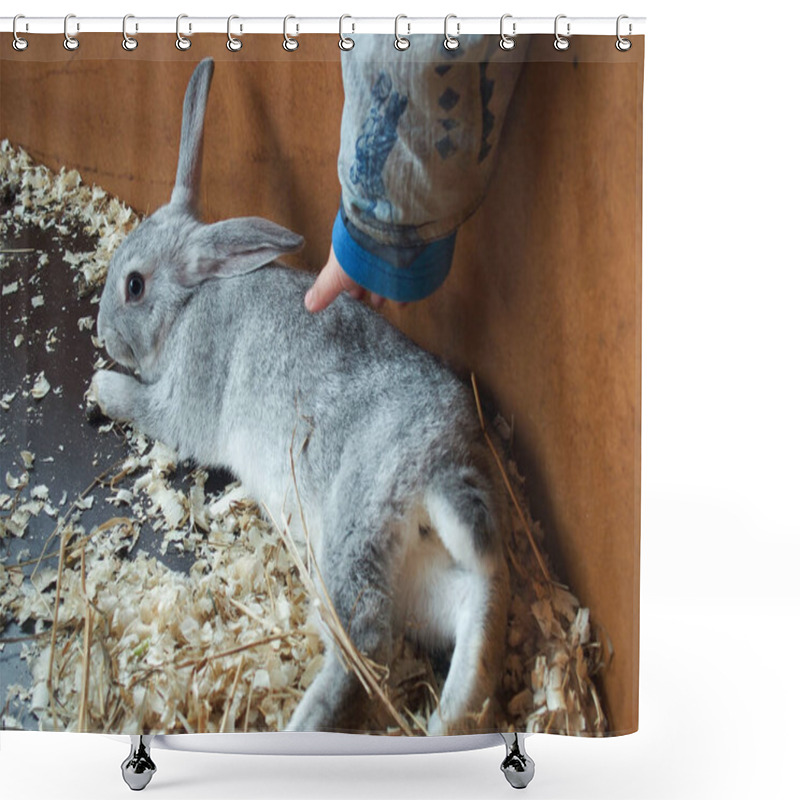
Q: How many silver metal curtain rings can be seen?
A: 12